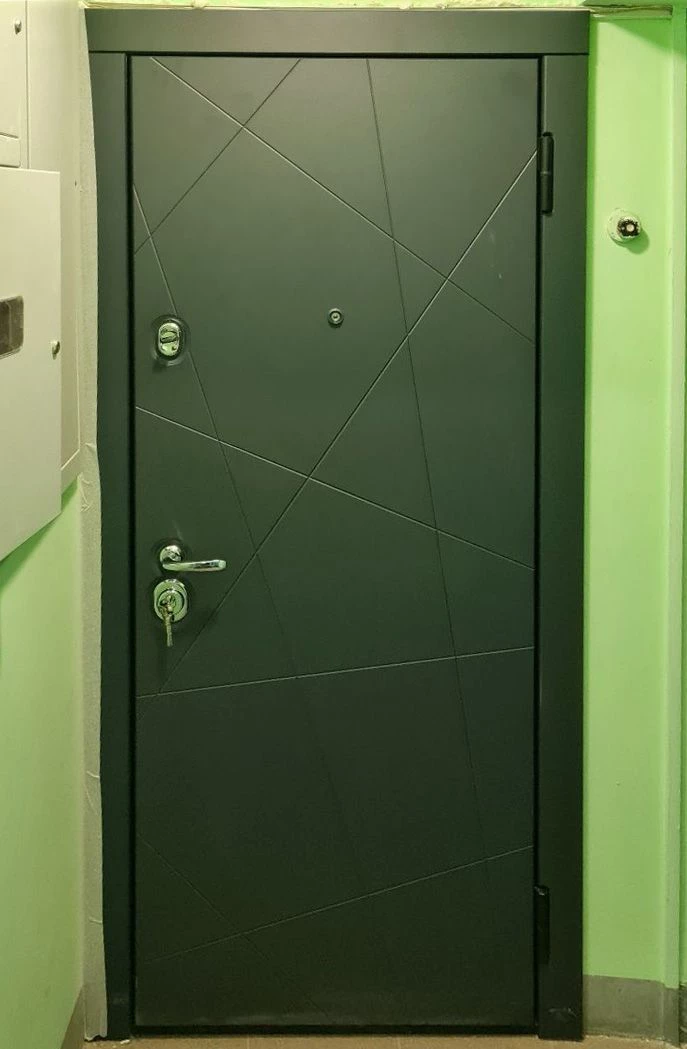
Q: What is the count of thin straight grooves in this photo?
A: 9